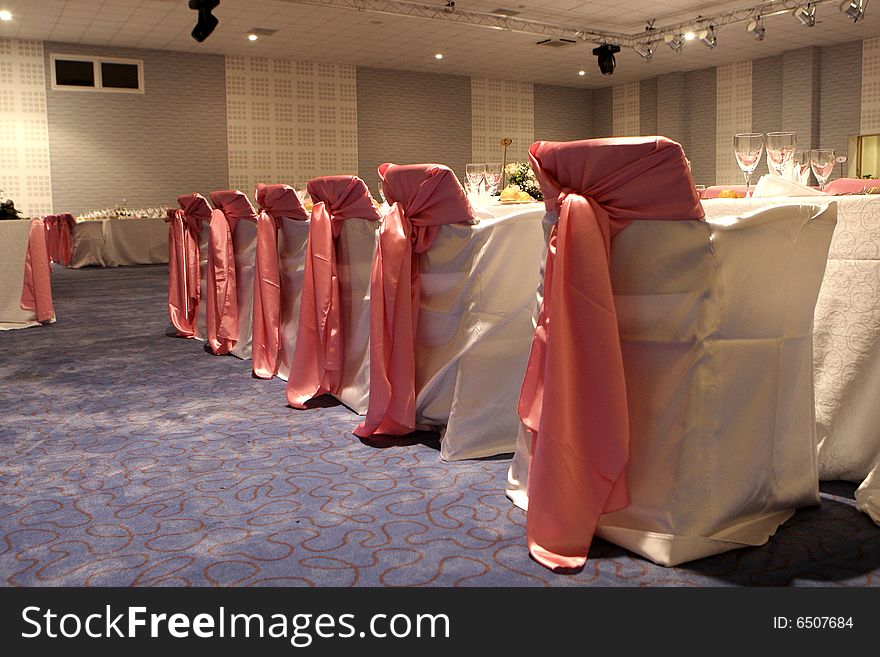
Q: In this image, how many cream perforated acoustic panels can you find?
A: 6